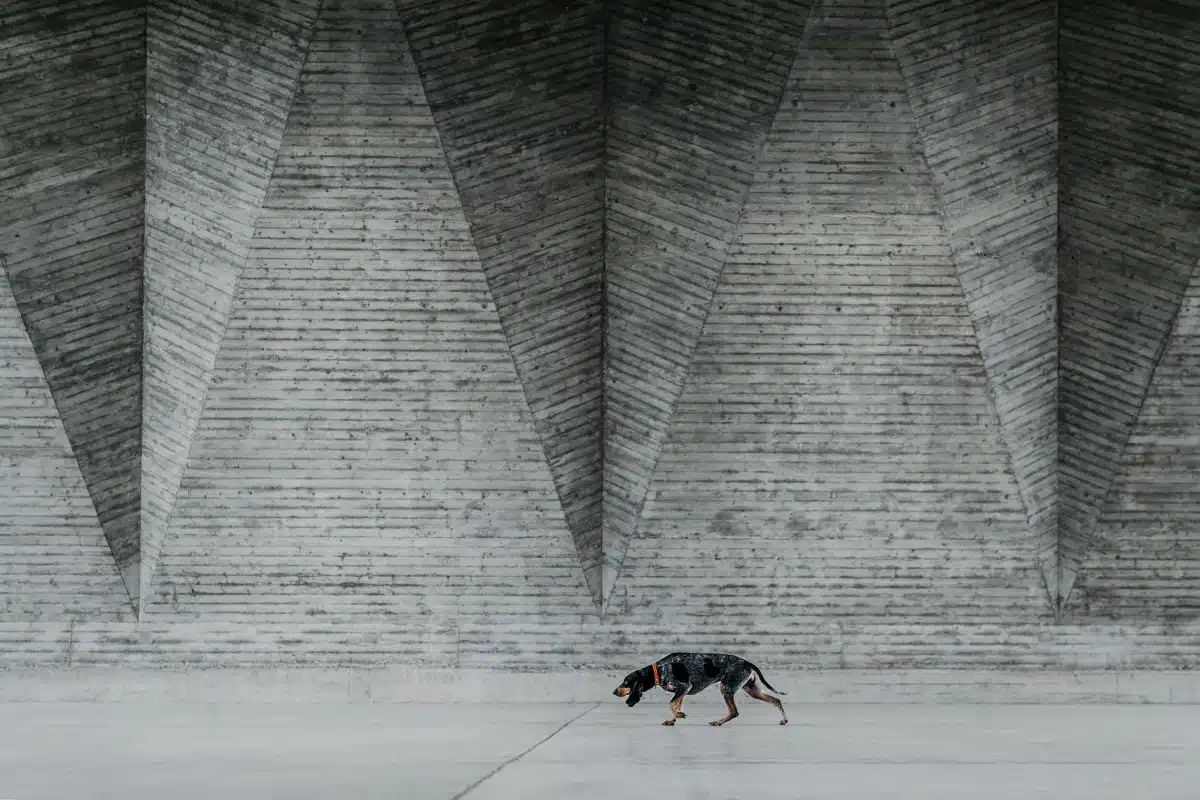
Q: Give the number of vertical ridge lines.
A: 3